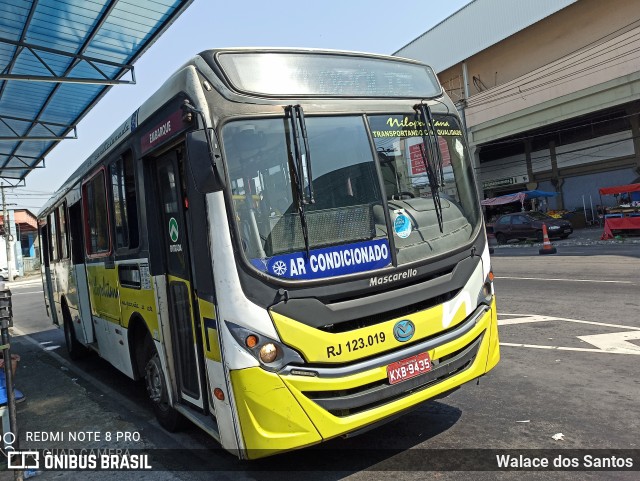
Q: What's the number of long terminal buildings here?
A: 1